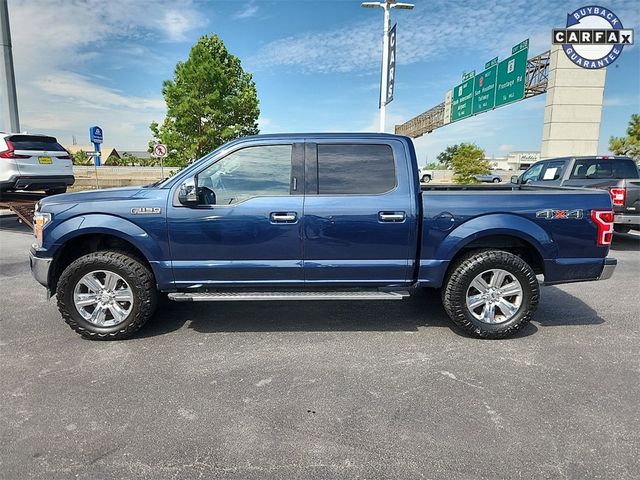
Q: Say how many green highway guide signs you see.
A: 3